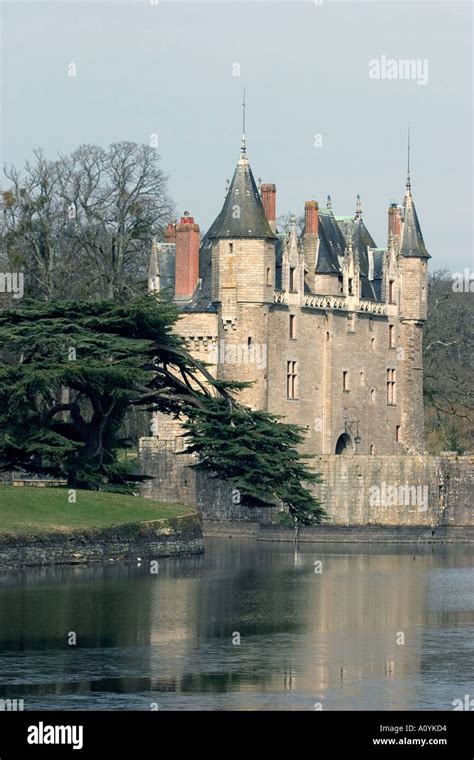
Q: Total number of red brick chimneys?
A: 5